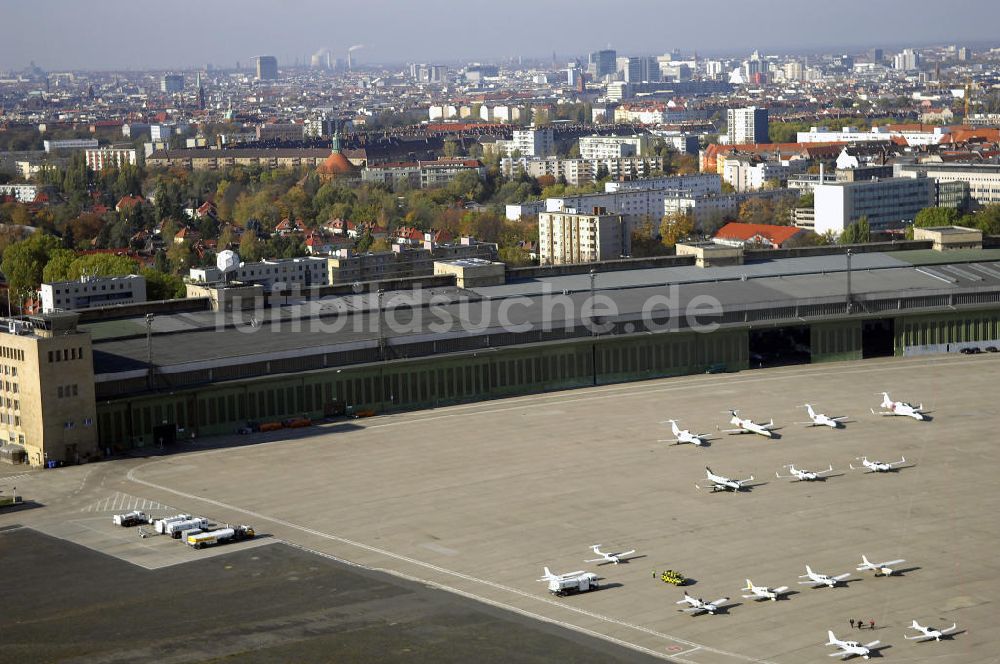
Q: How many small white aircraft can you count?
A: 15